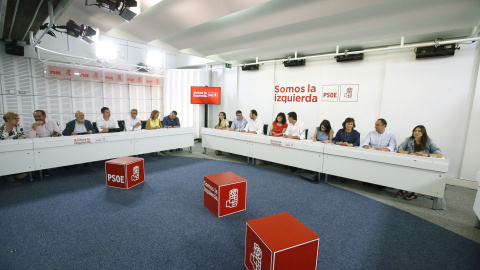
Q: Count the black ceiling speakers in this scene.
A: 4